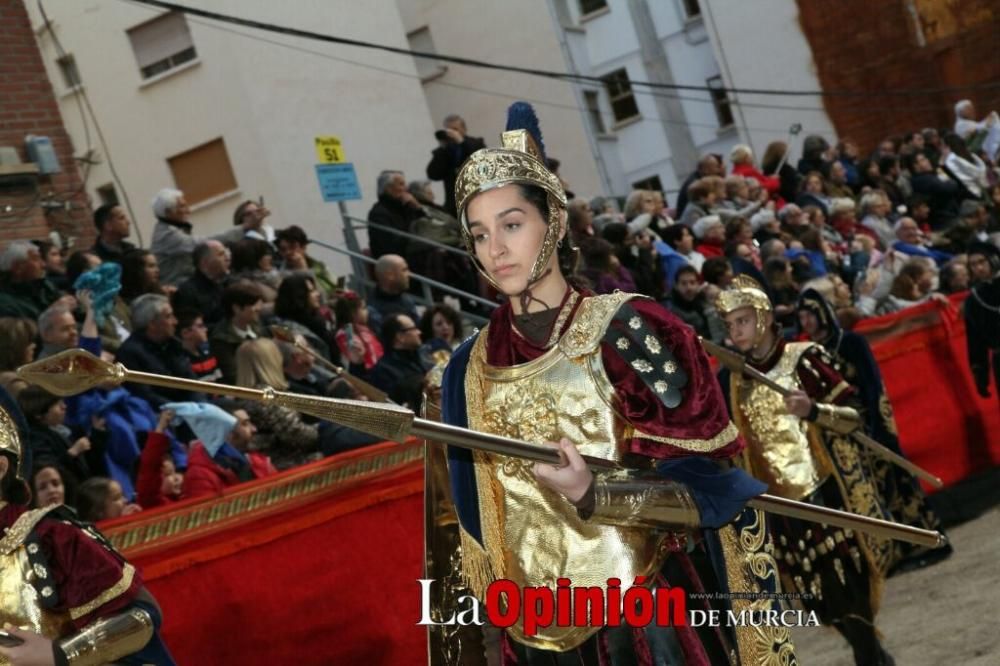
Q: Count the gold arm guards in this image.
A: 3